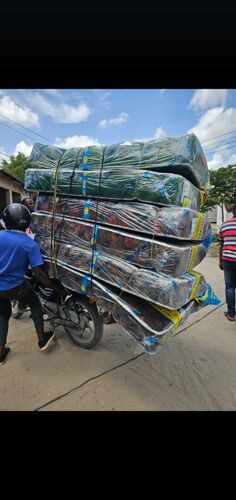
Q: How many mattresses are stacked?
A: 6